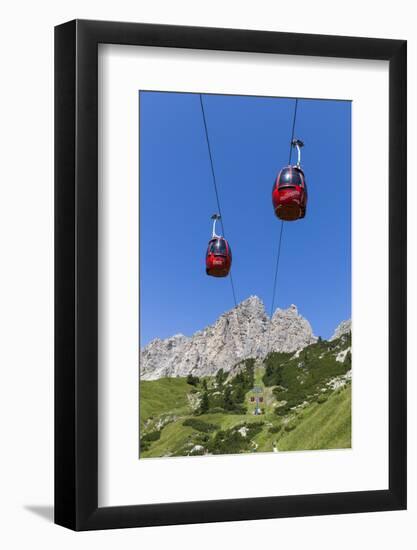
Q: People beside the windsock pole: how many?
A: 0